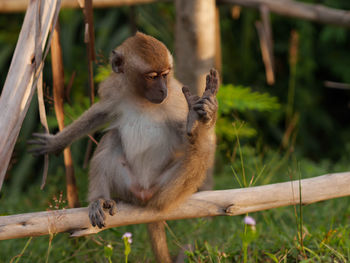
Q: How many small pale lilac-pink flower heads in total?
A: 2